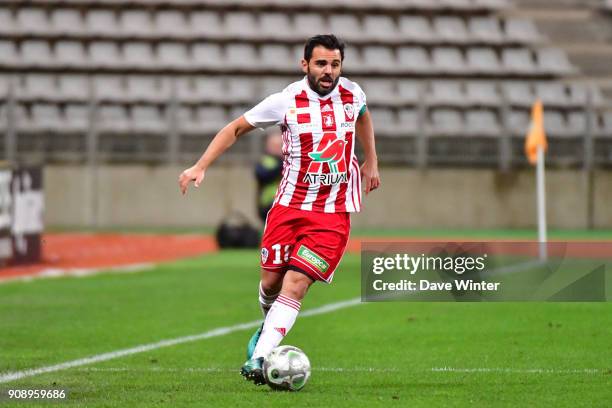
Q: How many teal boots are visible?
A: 2